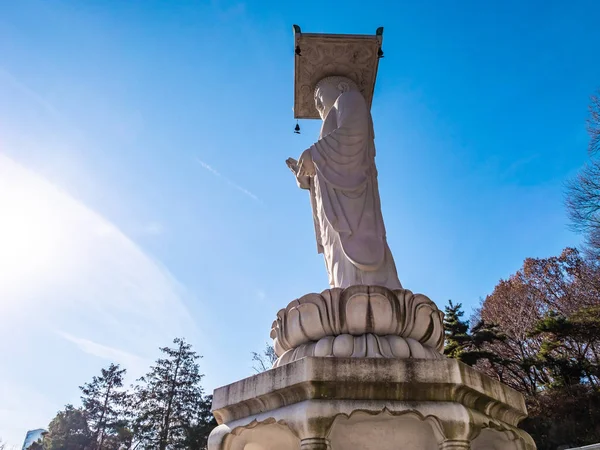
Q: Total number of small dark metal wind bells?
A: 3